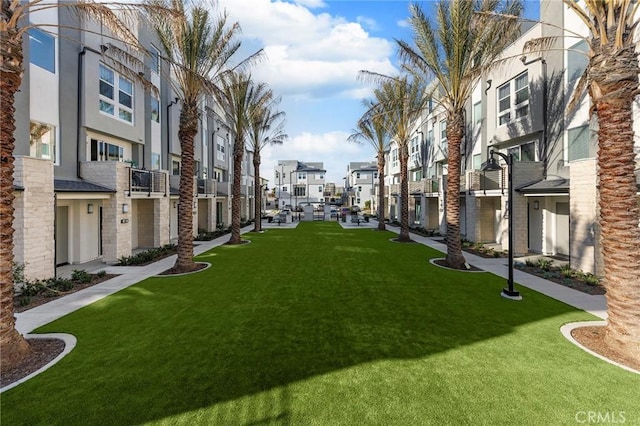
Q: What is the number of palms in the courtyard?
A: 8